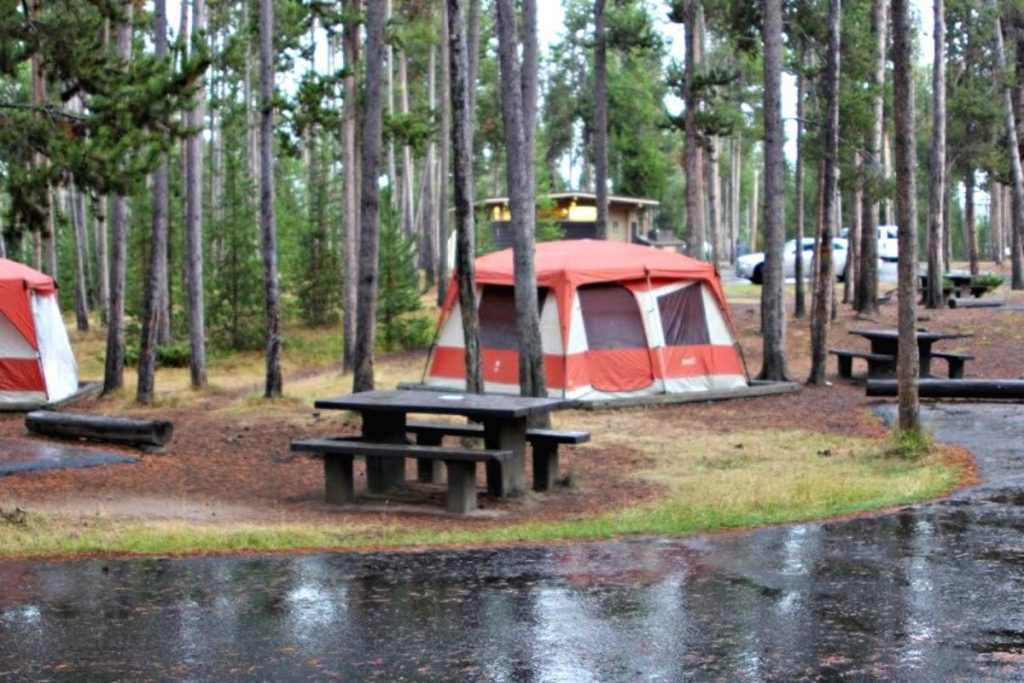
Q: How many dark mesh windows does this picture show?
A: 3